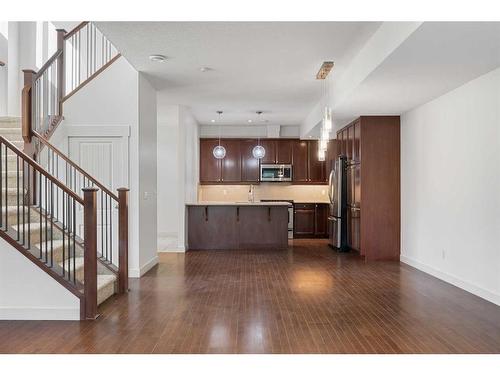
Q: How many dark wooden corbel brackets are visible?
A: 3